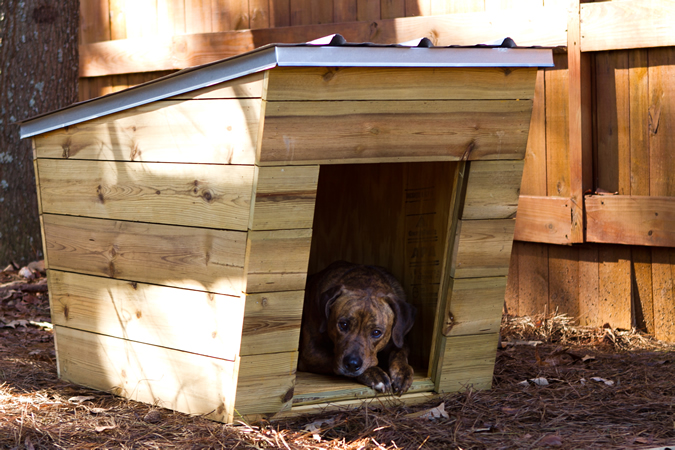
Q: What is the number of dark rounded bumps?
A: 3